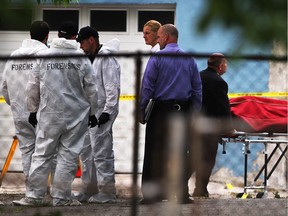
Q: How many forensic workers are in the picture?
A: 3